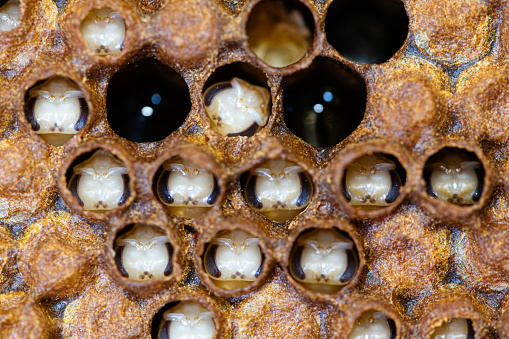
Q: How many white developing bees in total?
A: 15